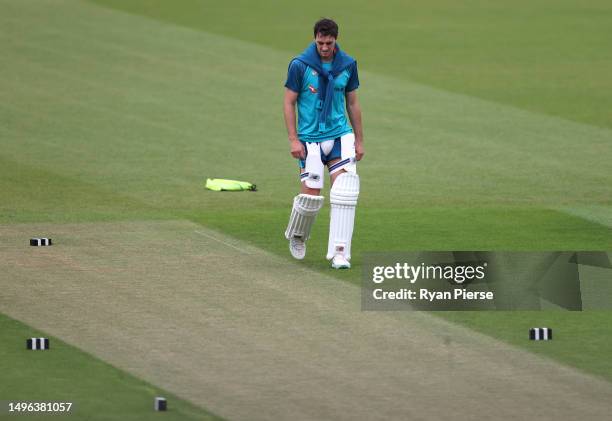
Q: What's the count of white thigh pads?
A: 2